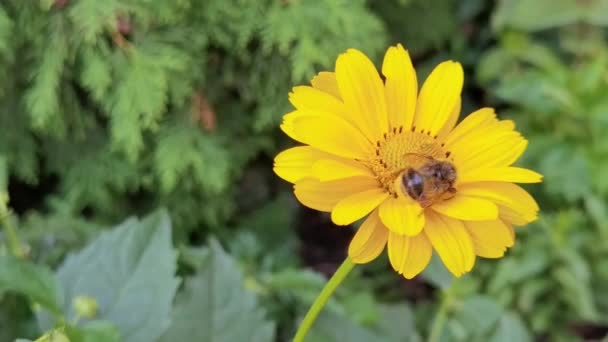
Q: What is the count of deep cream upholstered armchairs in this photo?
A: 0